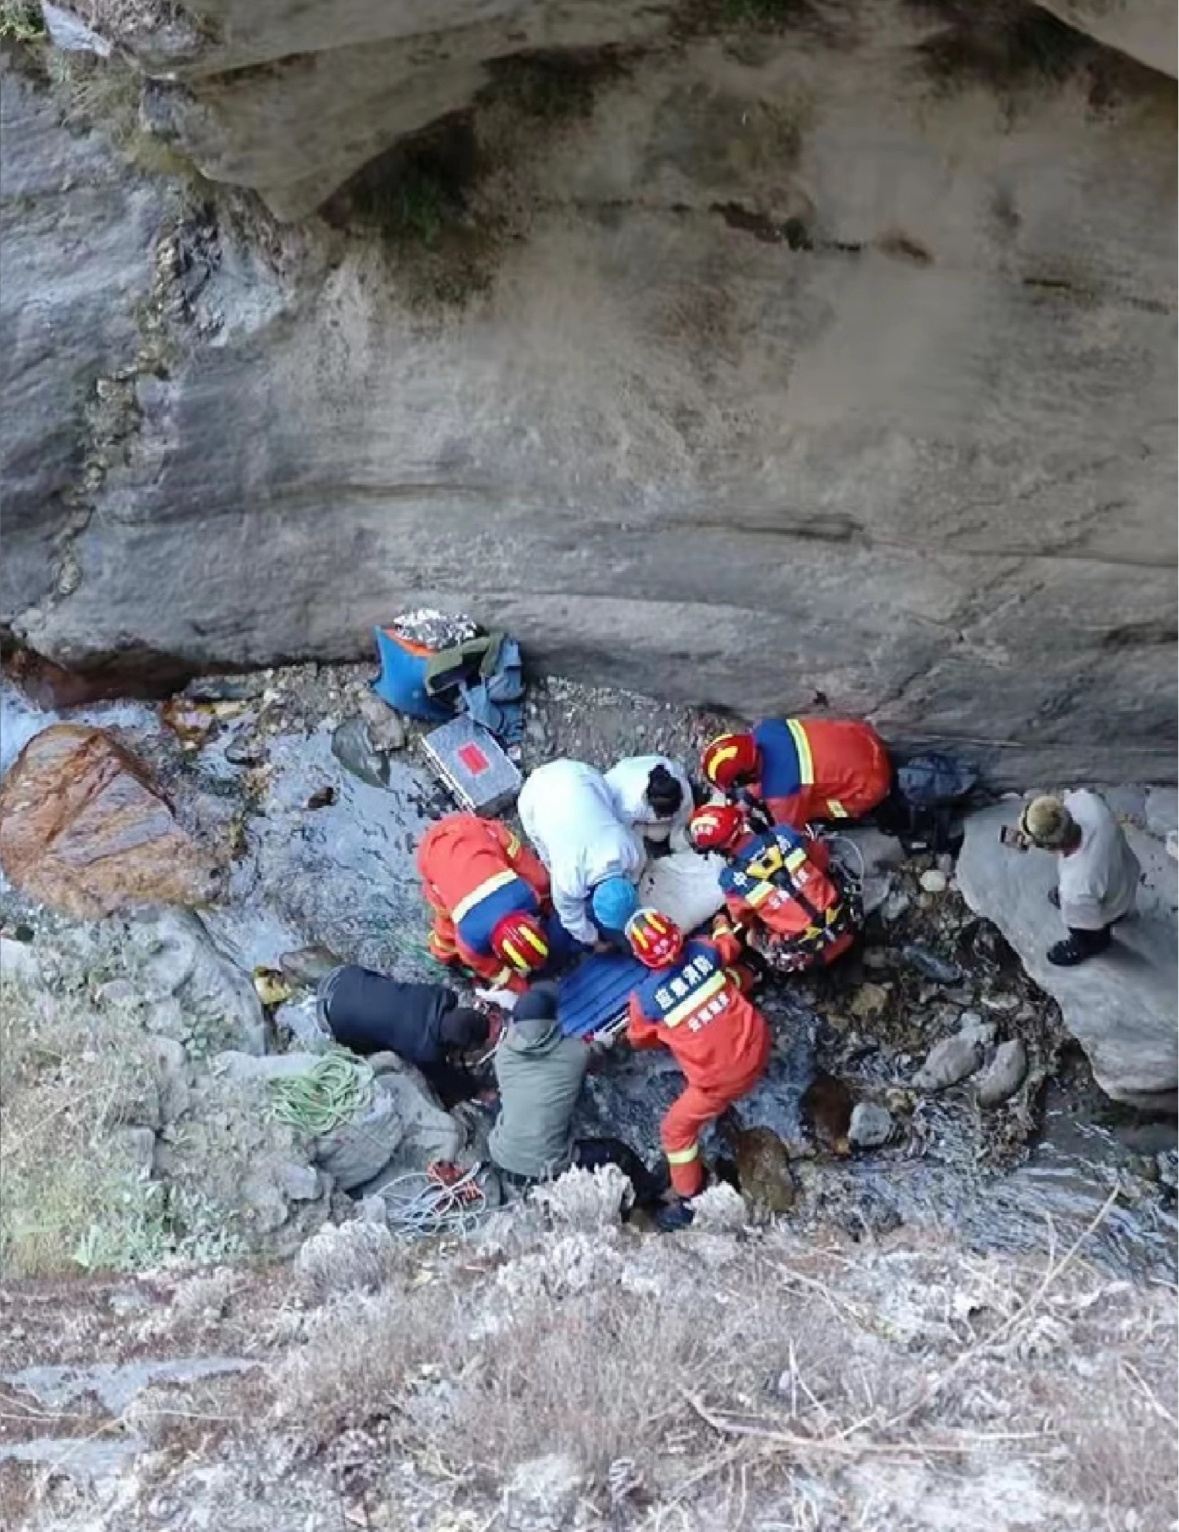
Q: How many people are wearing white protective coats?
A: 2